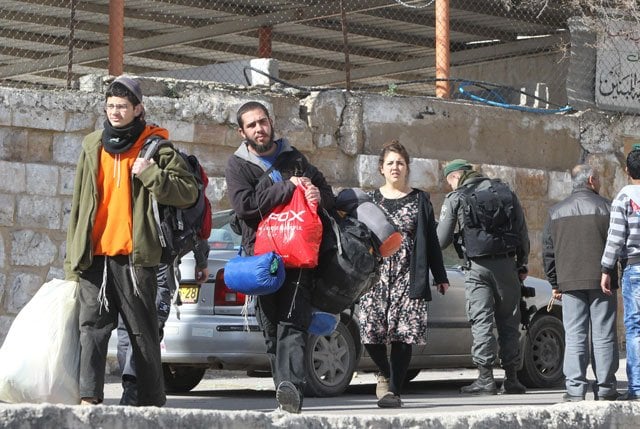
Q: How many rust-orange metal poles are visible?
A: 3